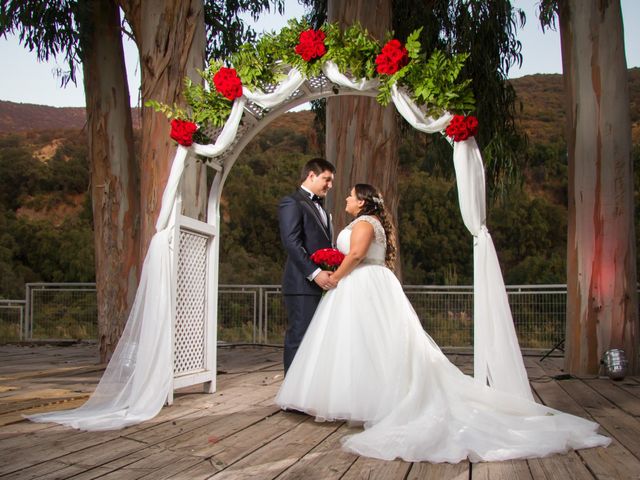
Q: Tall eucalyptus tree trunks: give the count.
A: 4